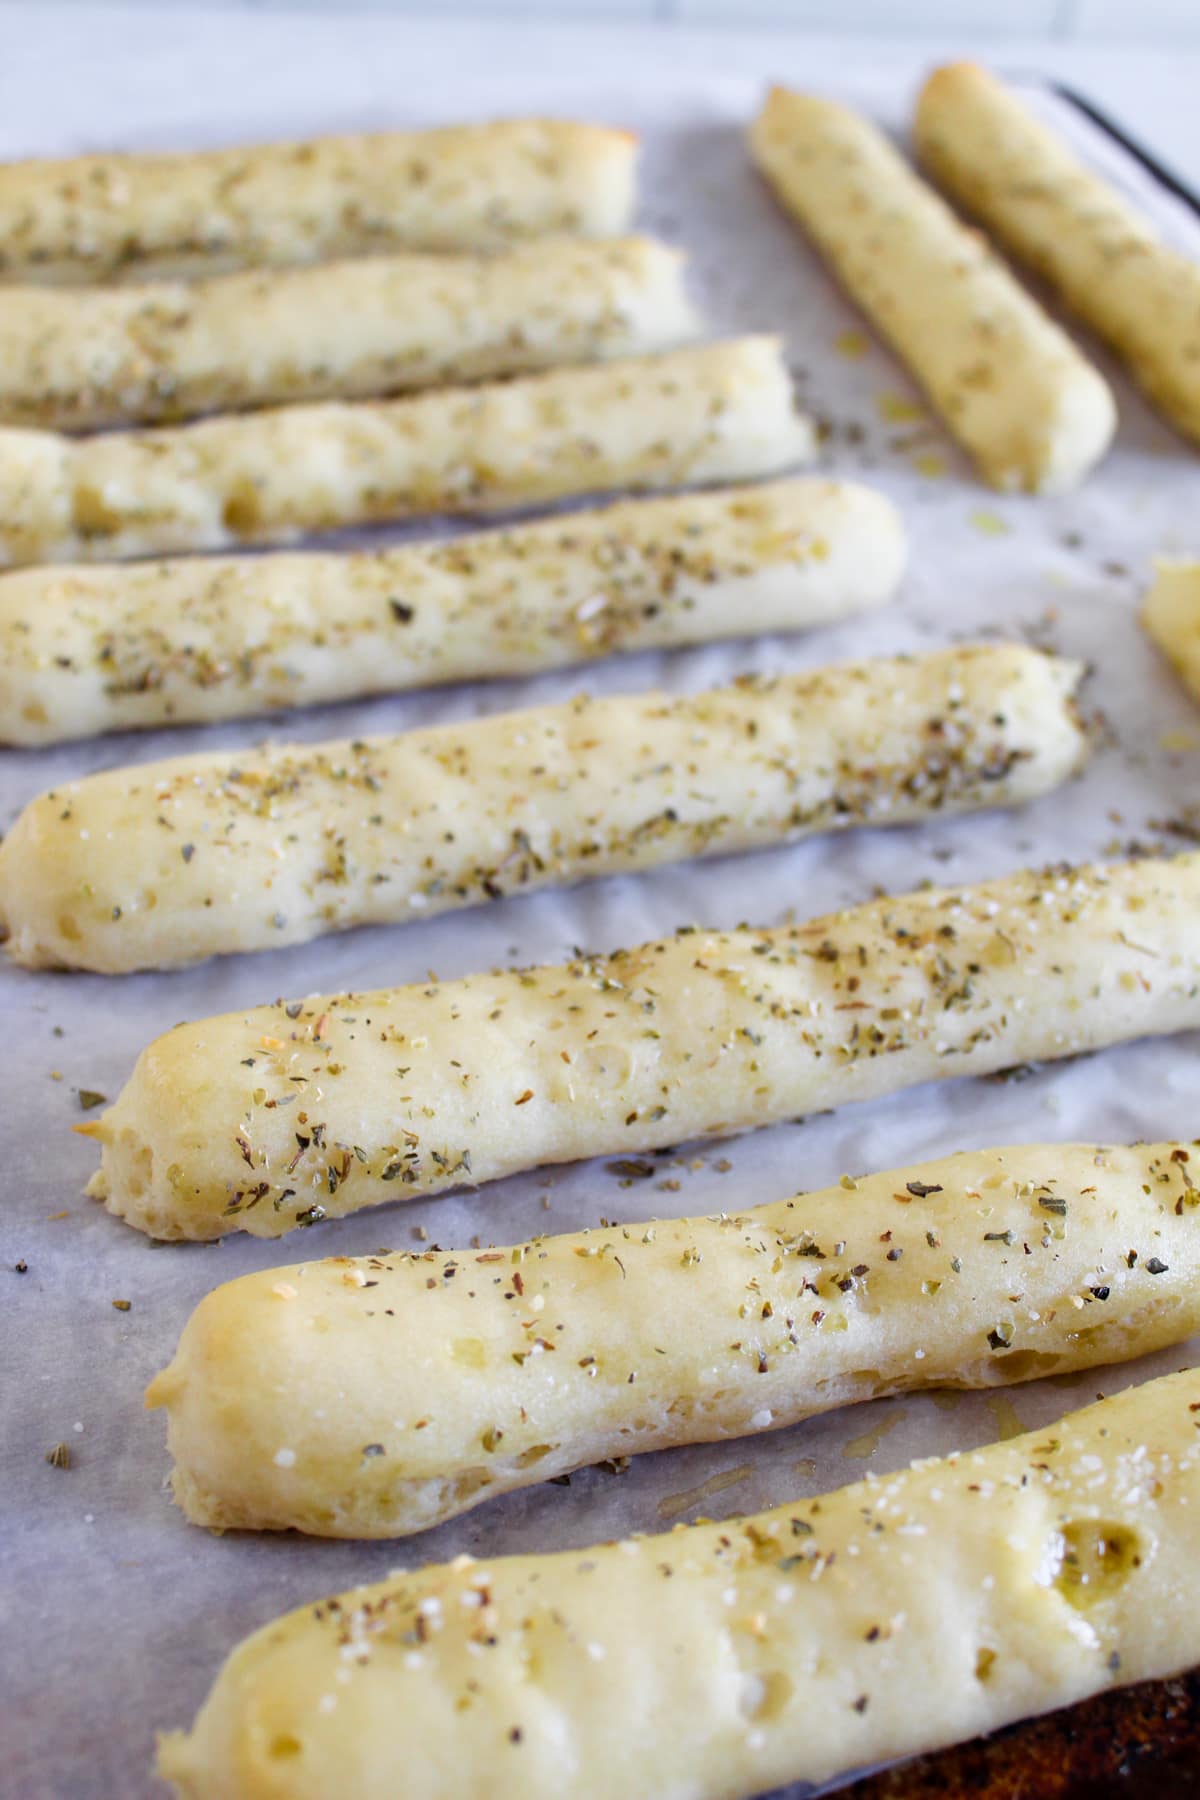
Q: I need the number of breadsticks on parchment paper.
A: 11